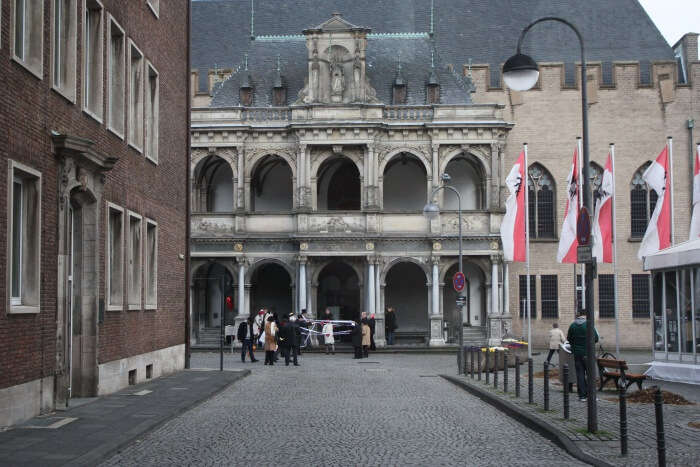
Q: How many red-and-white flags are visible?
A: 5